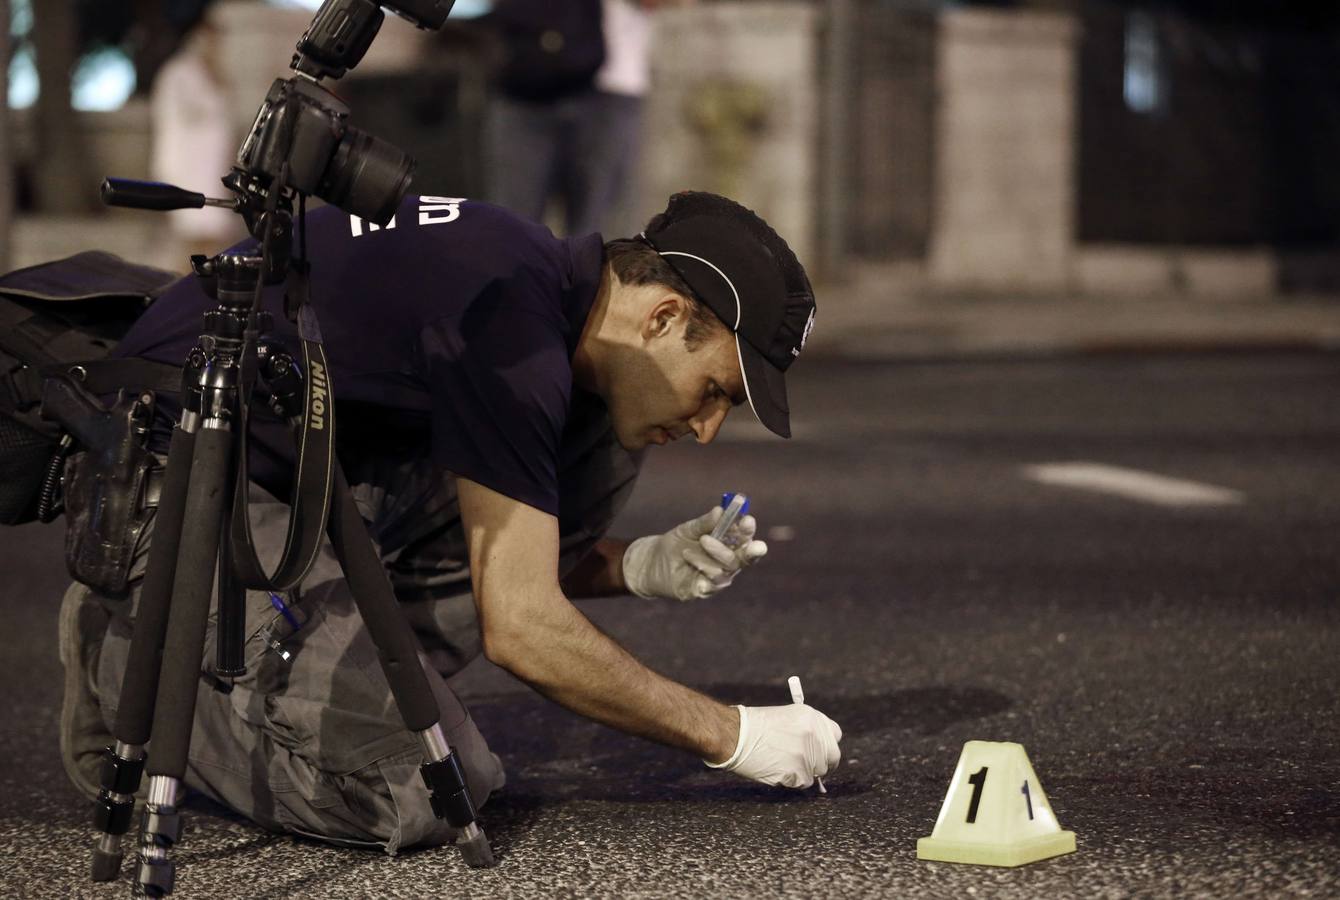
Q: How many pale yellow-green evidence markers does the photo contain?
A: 1